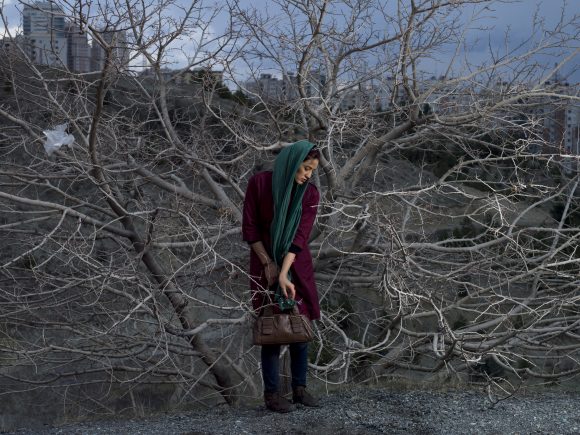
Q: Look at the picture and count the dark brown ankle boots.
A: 2